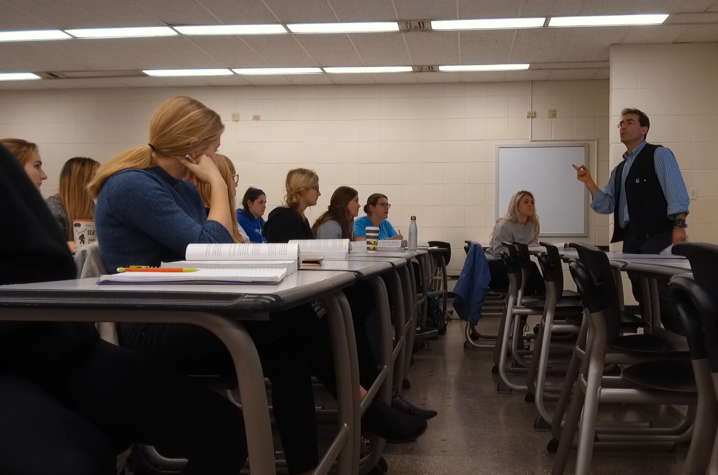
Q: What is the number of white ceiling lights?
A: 11